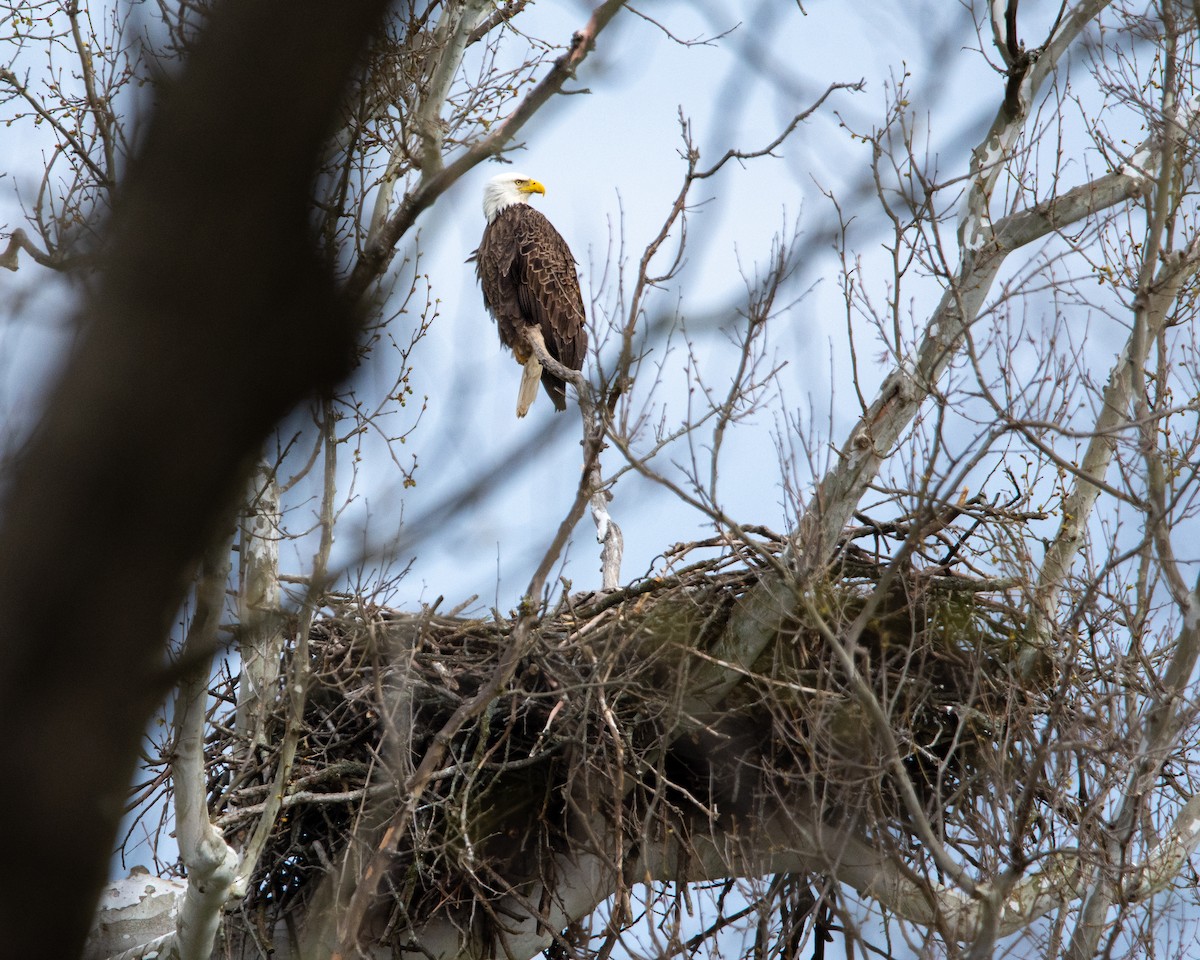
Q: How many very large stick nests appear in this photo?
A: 1